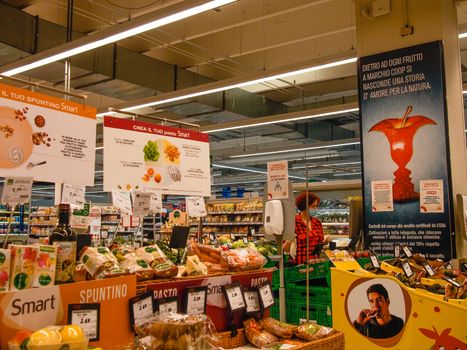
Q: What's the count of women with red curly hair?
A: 1